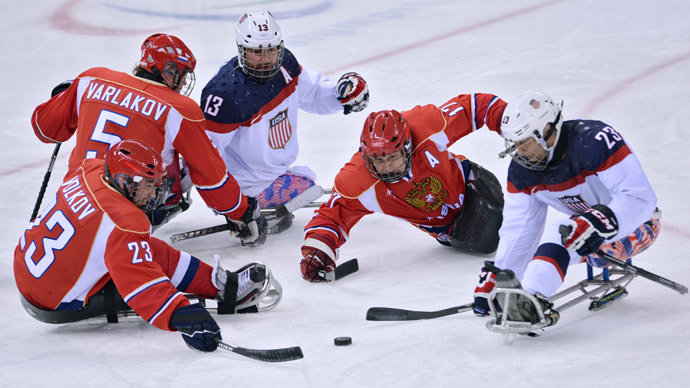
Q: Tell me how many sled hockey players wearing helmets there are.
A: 5